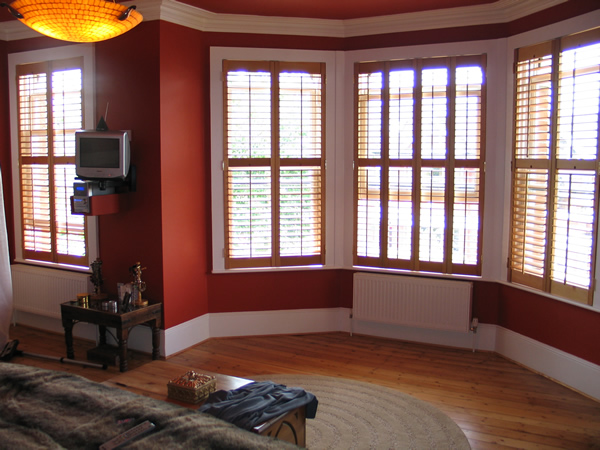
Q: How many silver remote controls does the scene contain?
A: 1